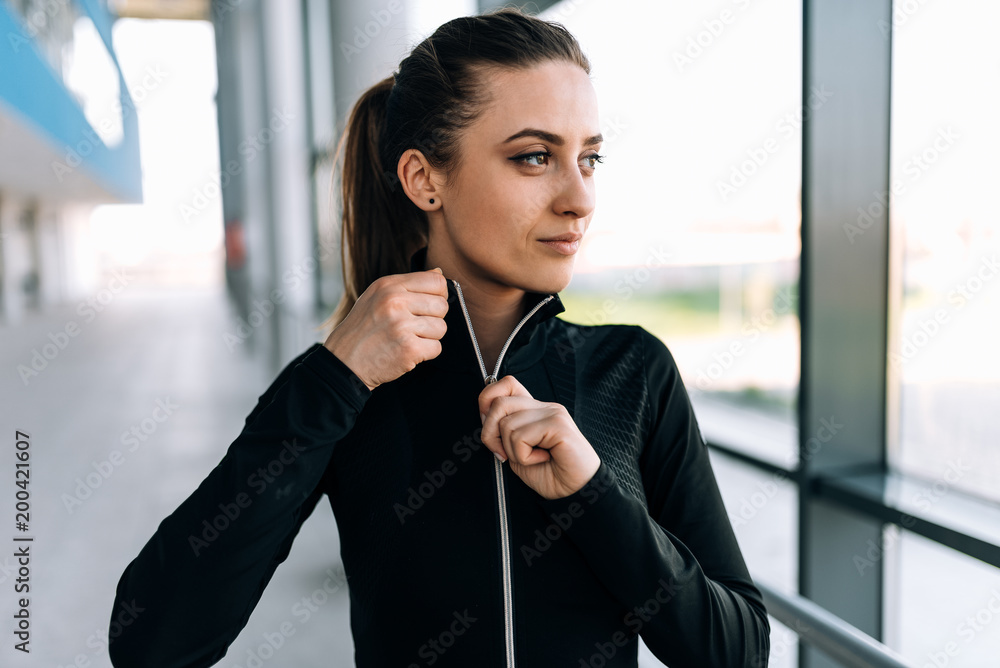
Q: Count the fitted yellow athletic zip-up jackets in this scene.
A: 0